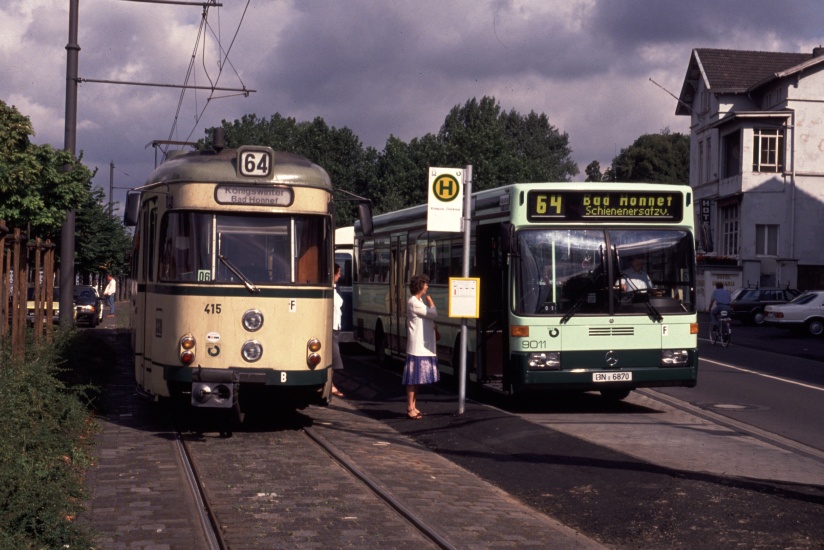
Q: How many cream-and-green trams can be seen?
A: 1